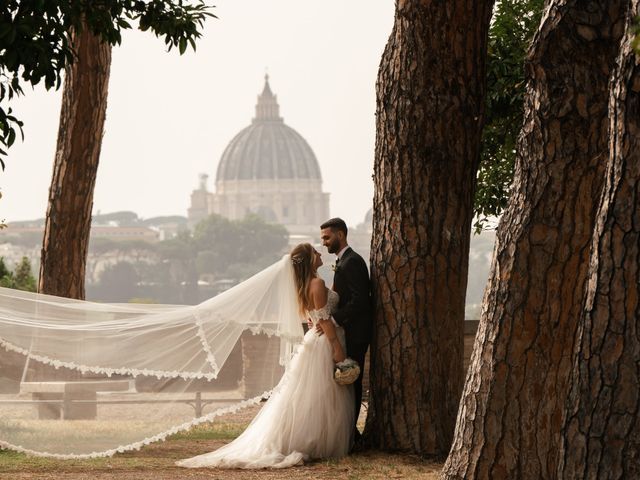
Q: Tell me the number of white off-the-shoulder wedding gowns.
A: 1